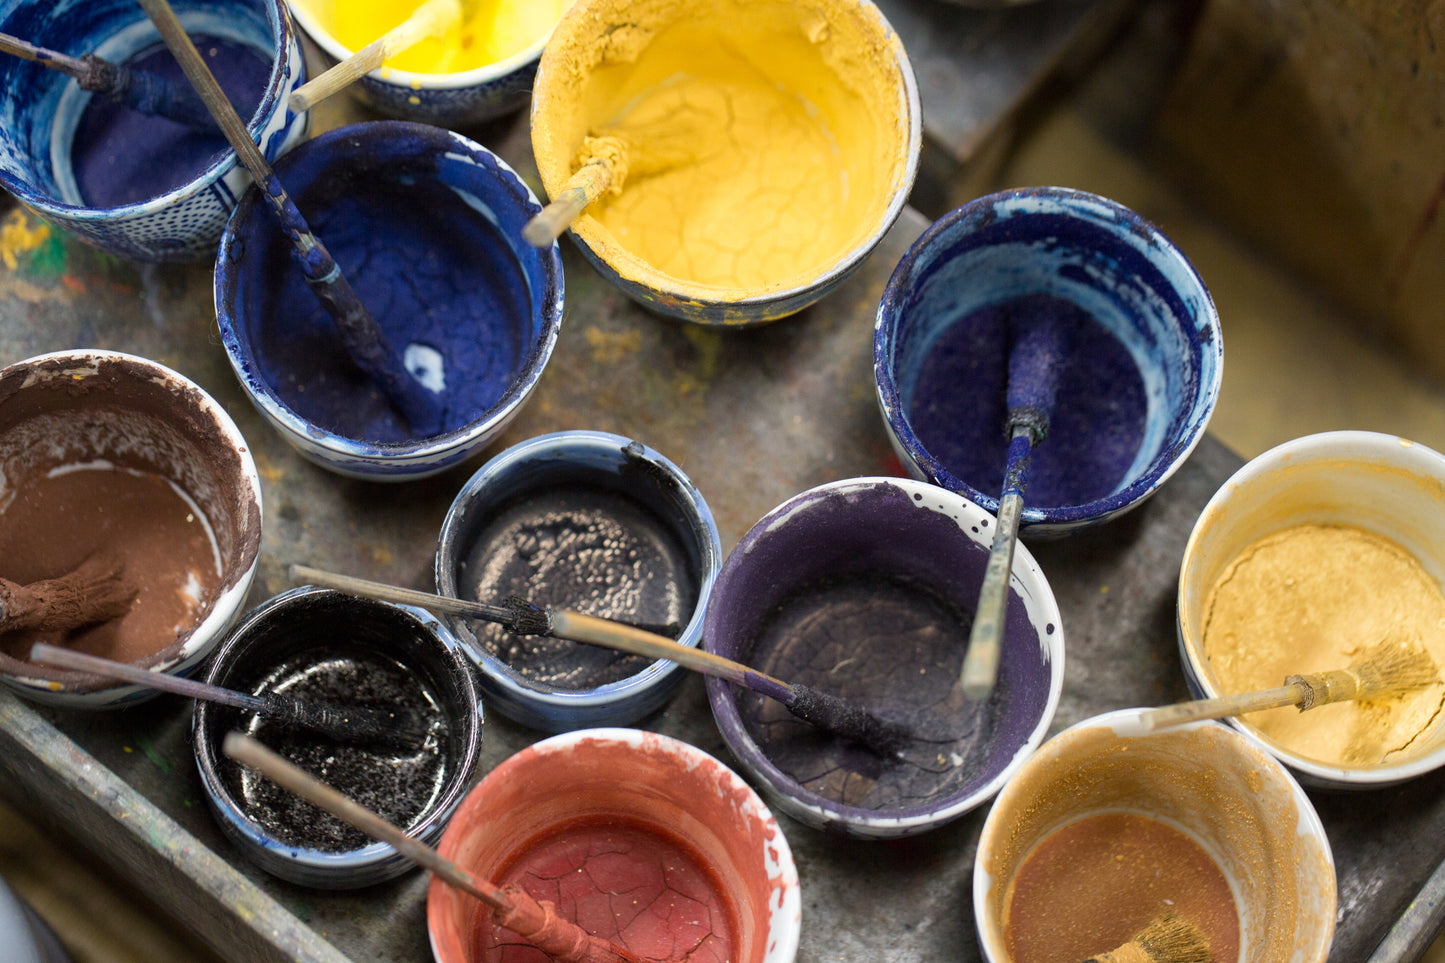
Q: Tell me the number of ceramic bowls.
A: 12